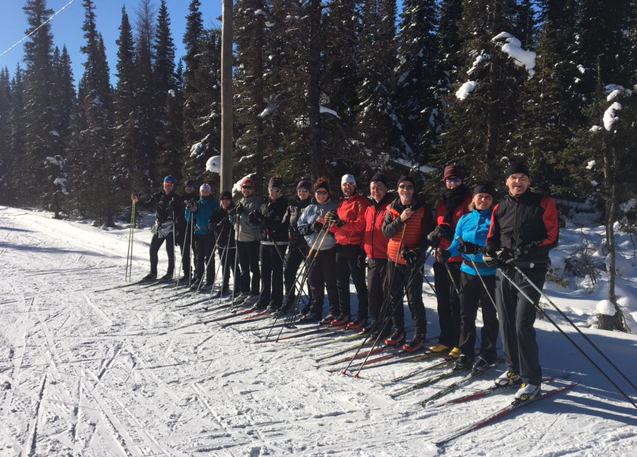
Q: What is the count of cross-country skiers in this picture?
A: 14